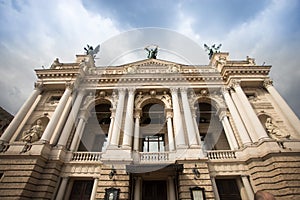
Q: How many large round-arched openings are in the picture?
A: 3